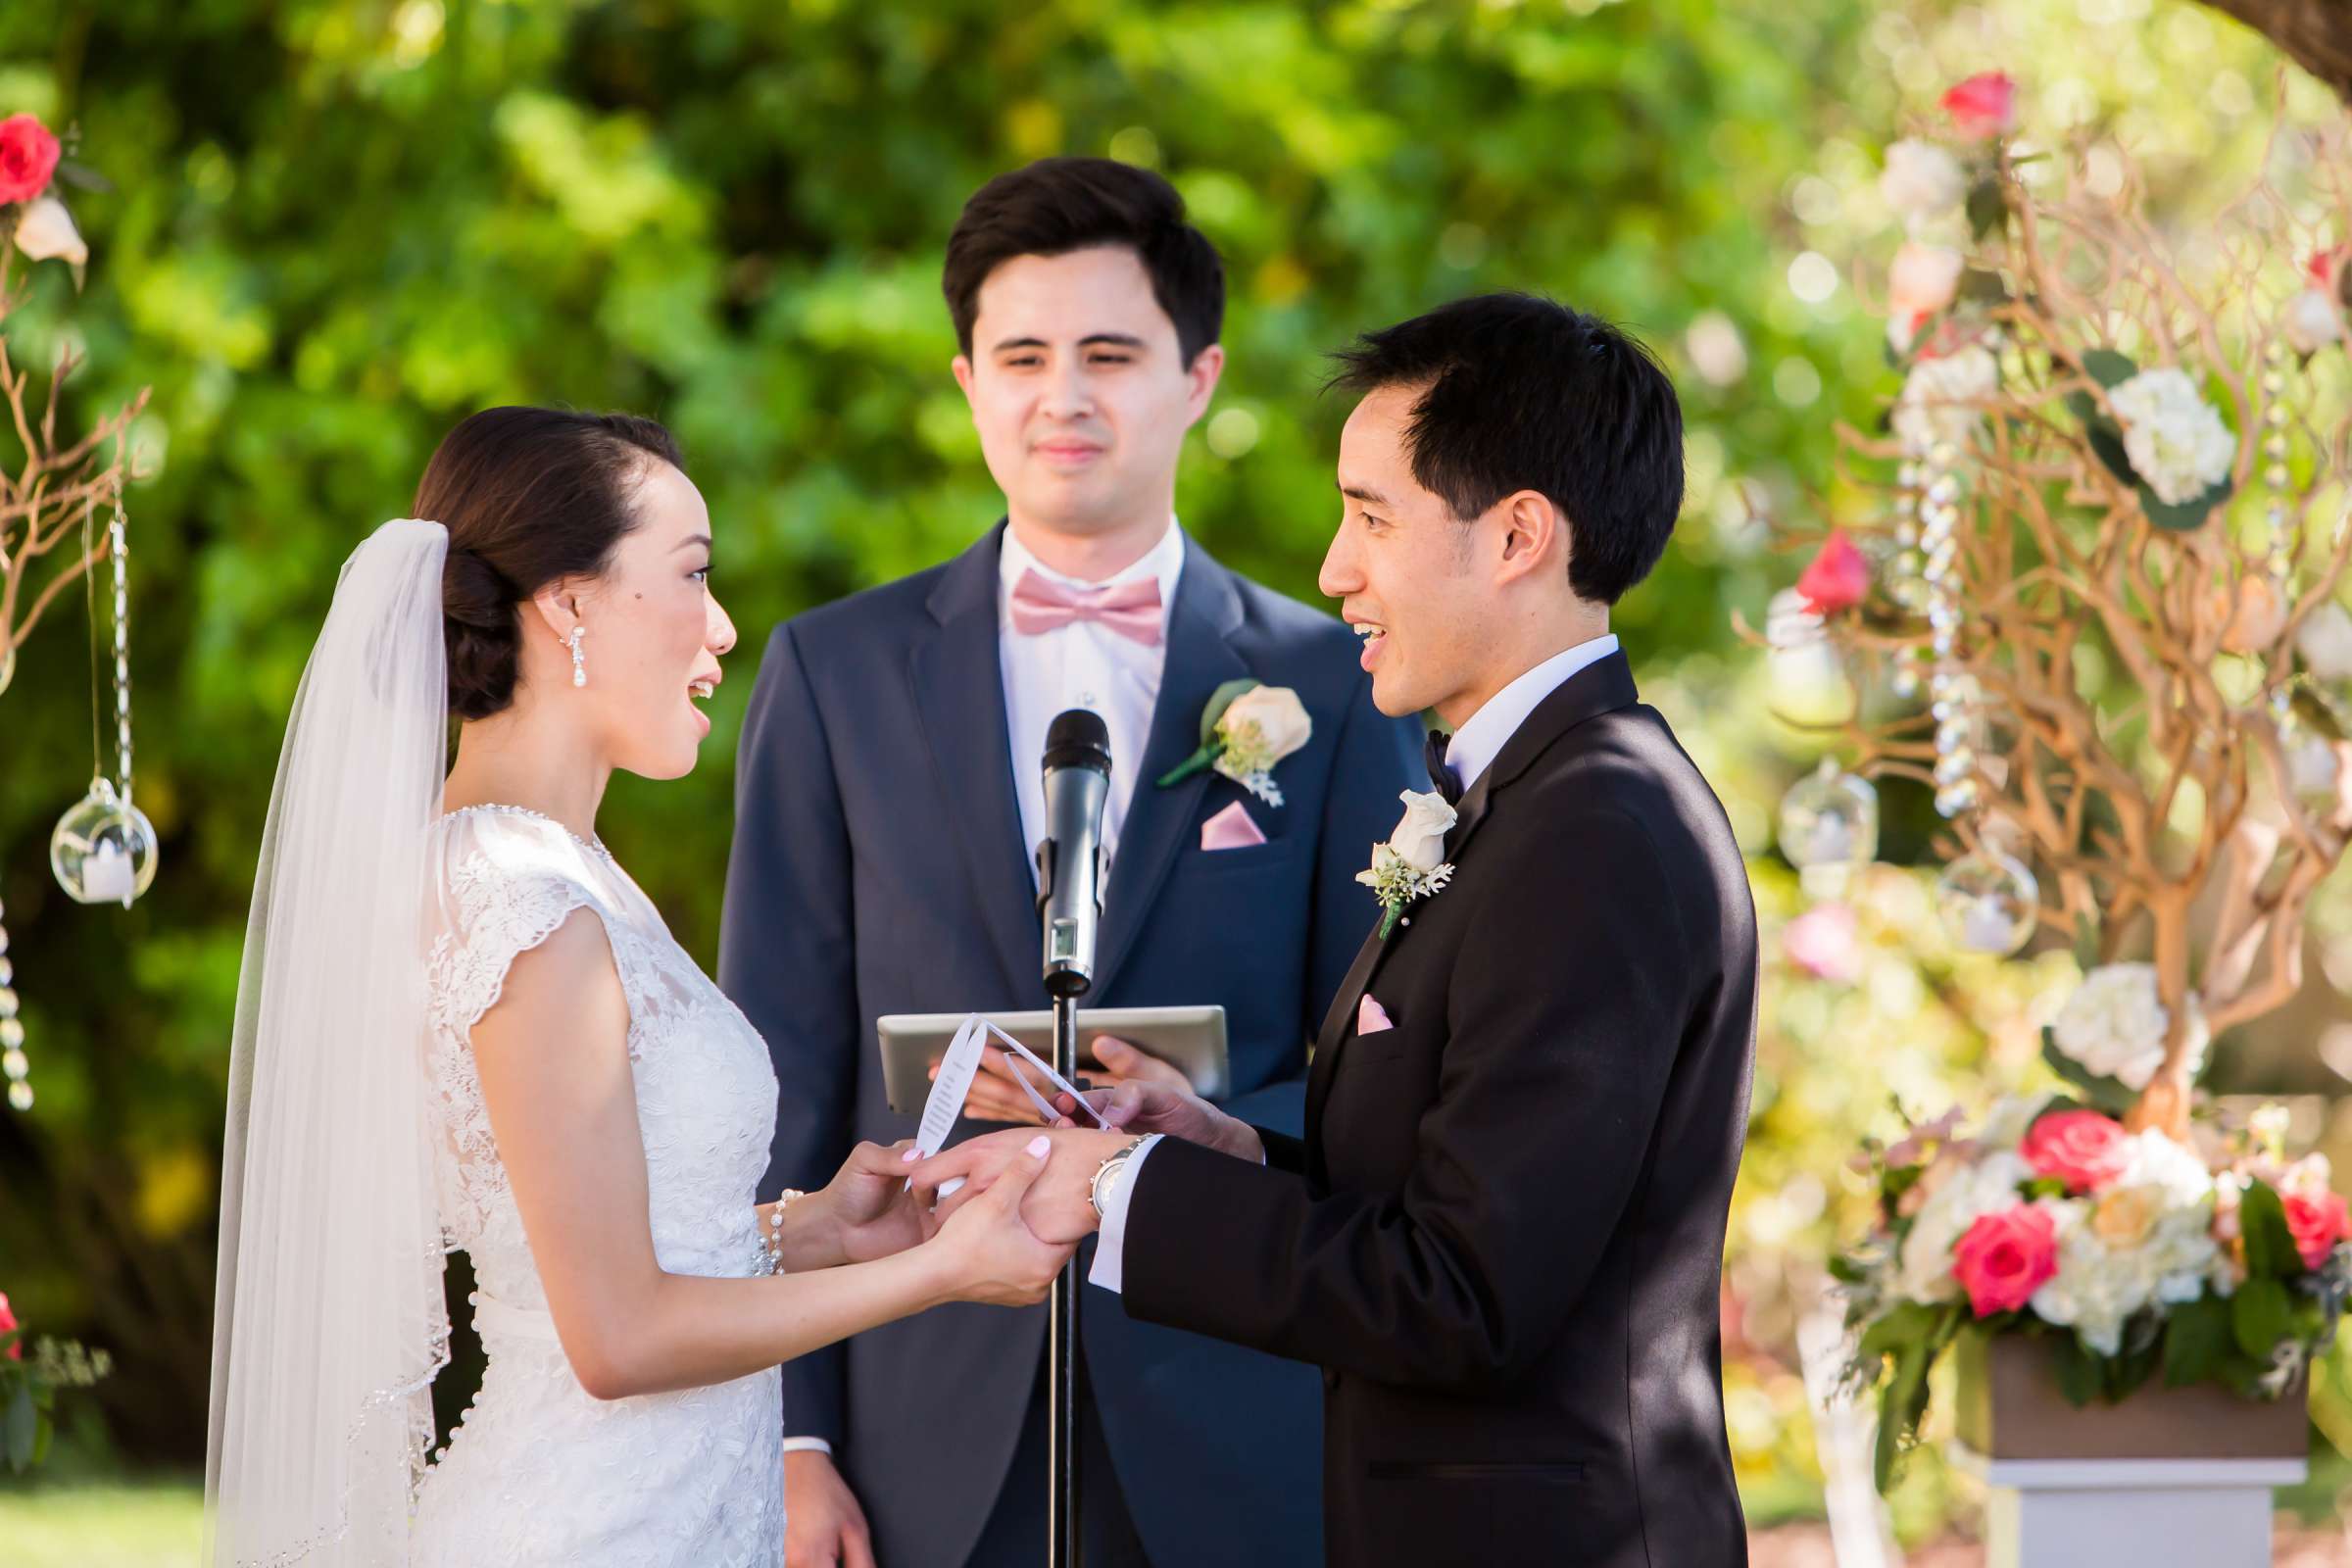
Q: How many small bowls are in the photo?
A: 3